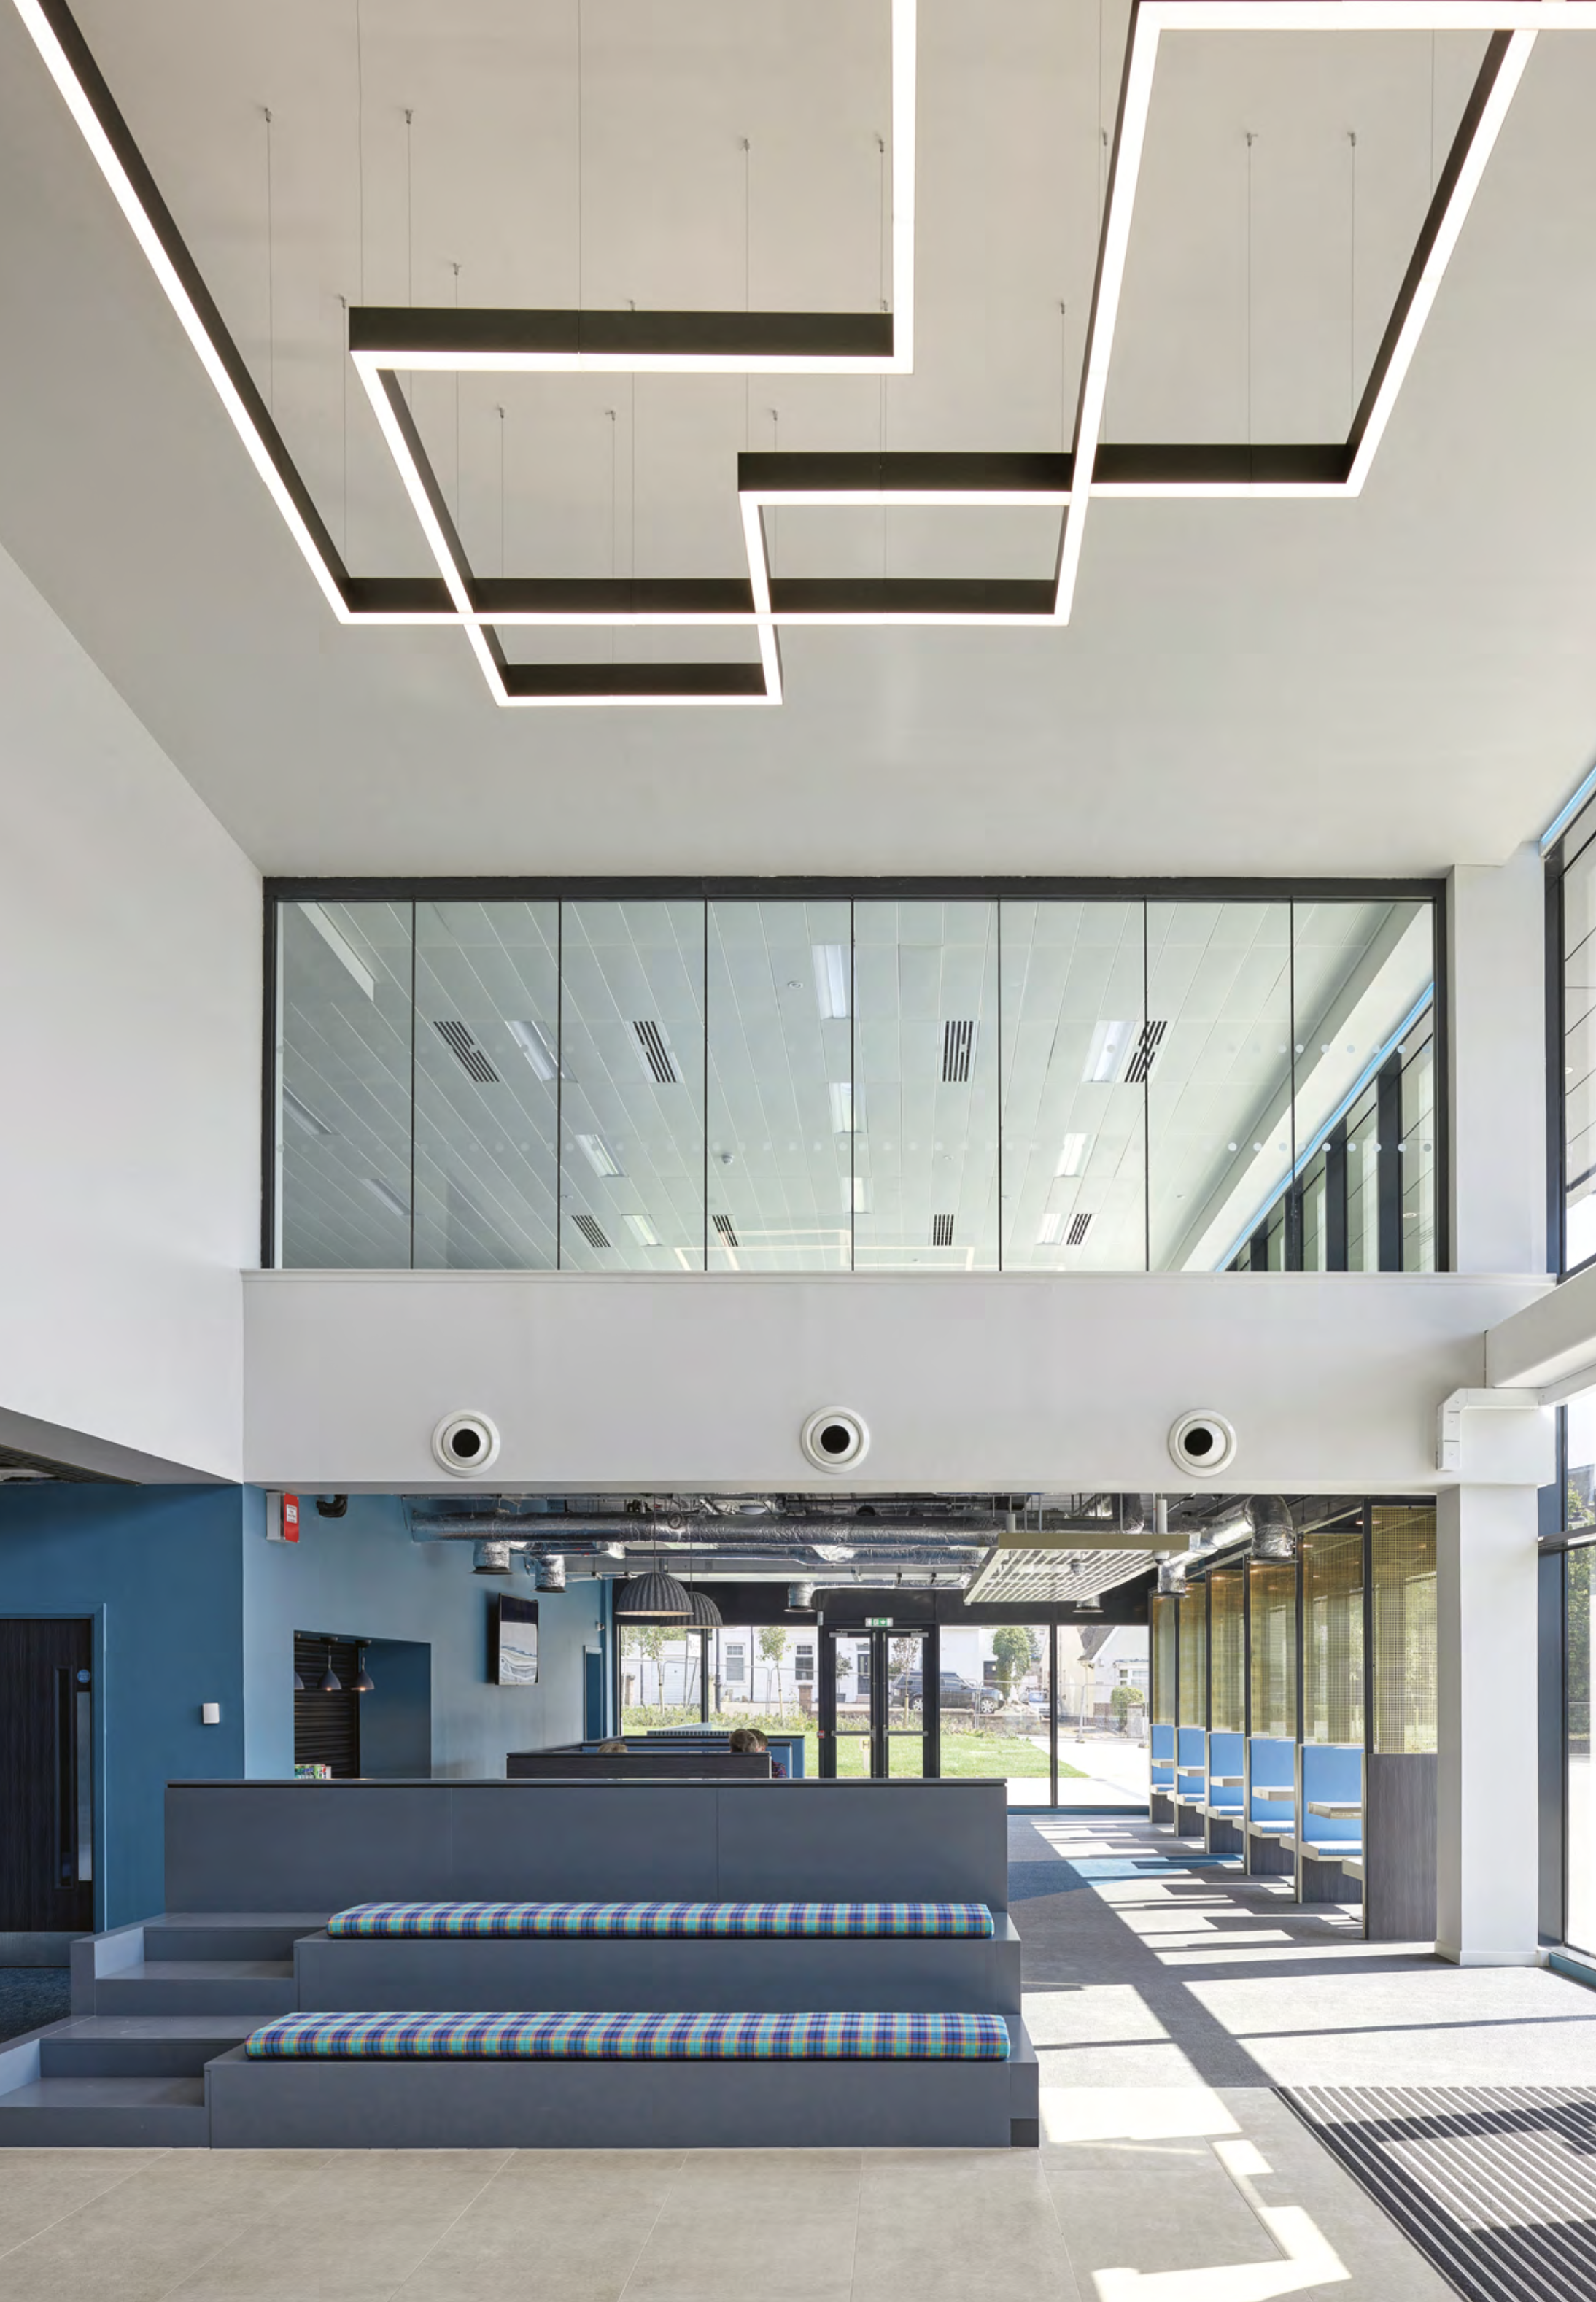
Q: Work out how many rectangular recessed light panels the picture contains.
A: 11